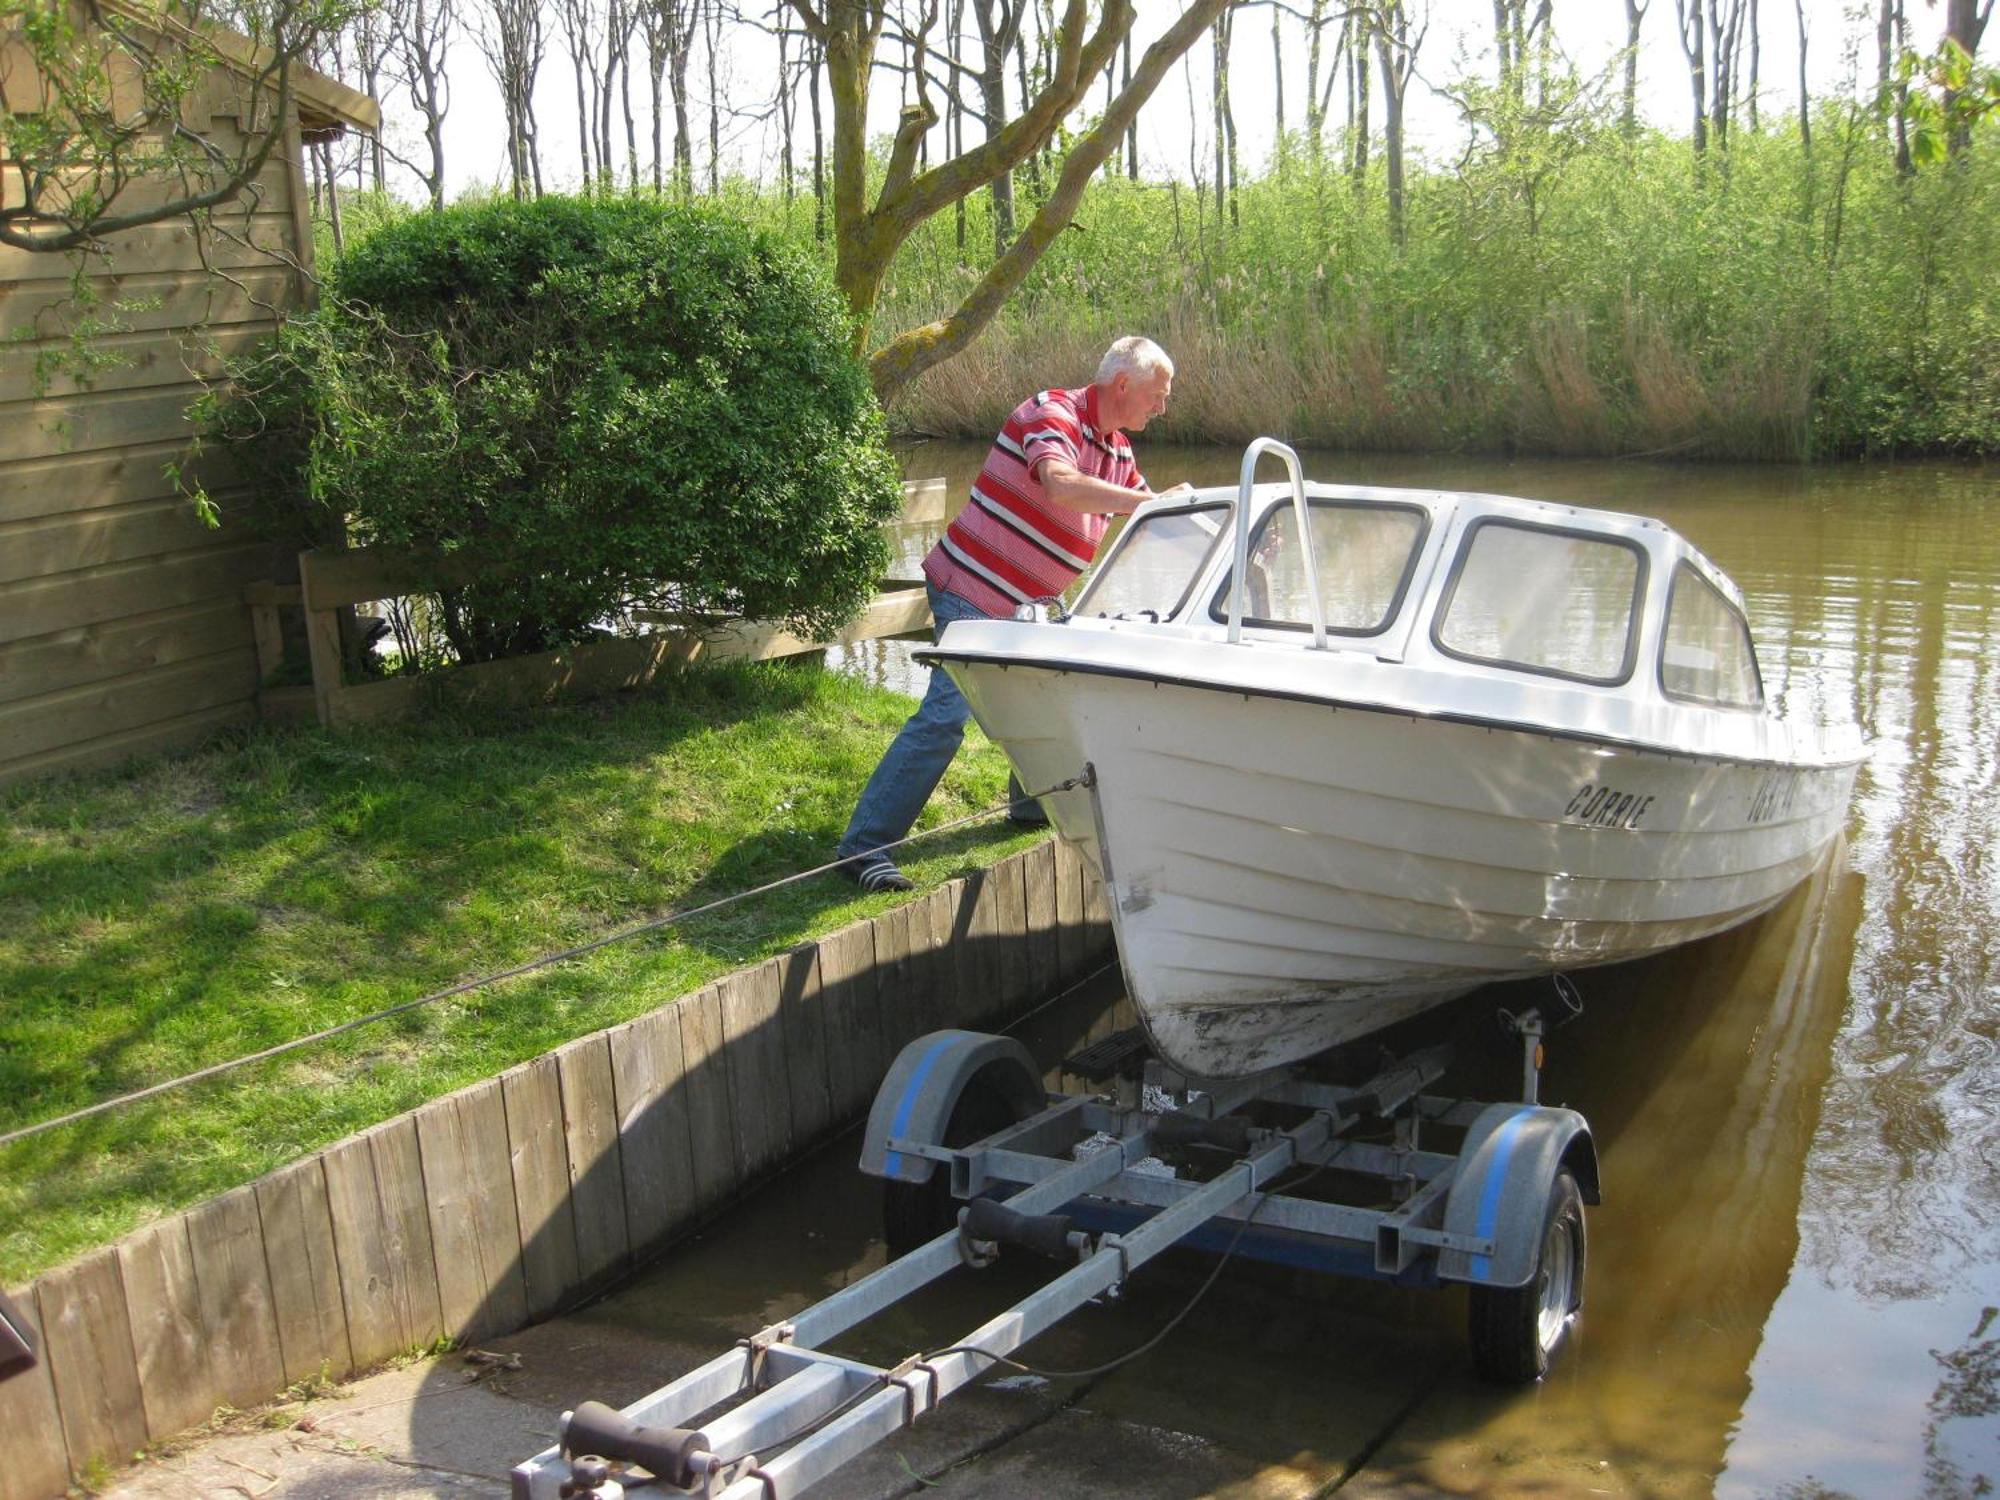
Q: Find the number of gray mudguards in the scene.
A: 2